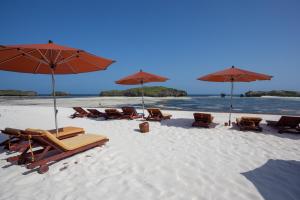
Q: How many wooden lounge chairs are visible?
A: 10